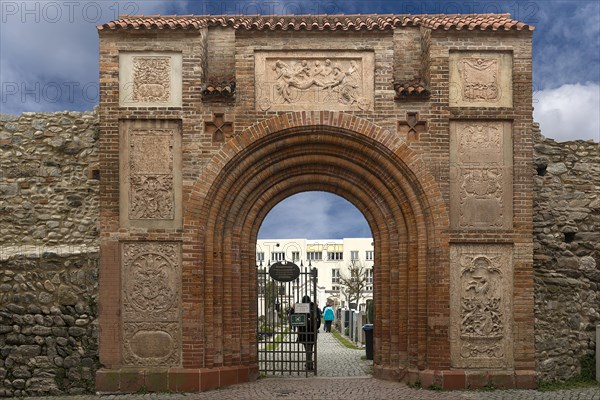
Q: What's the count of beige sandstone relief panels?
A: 7